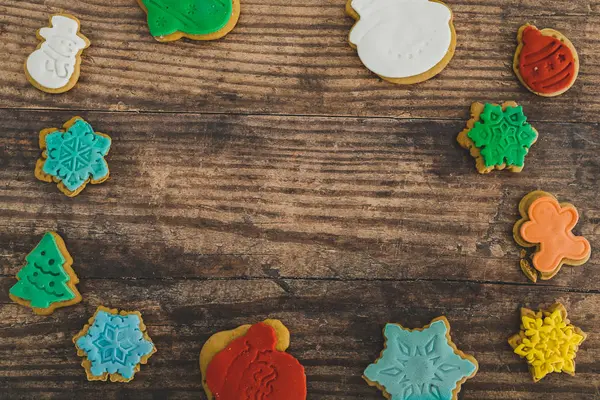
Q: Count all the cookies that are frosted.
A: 12